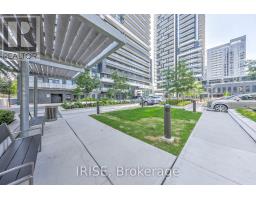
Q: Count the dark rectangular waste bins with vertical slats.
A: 1